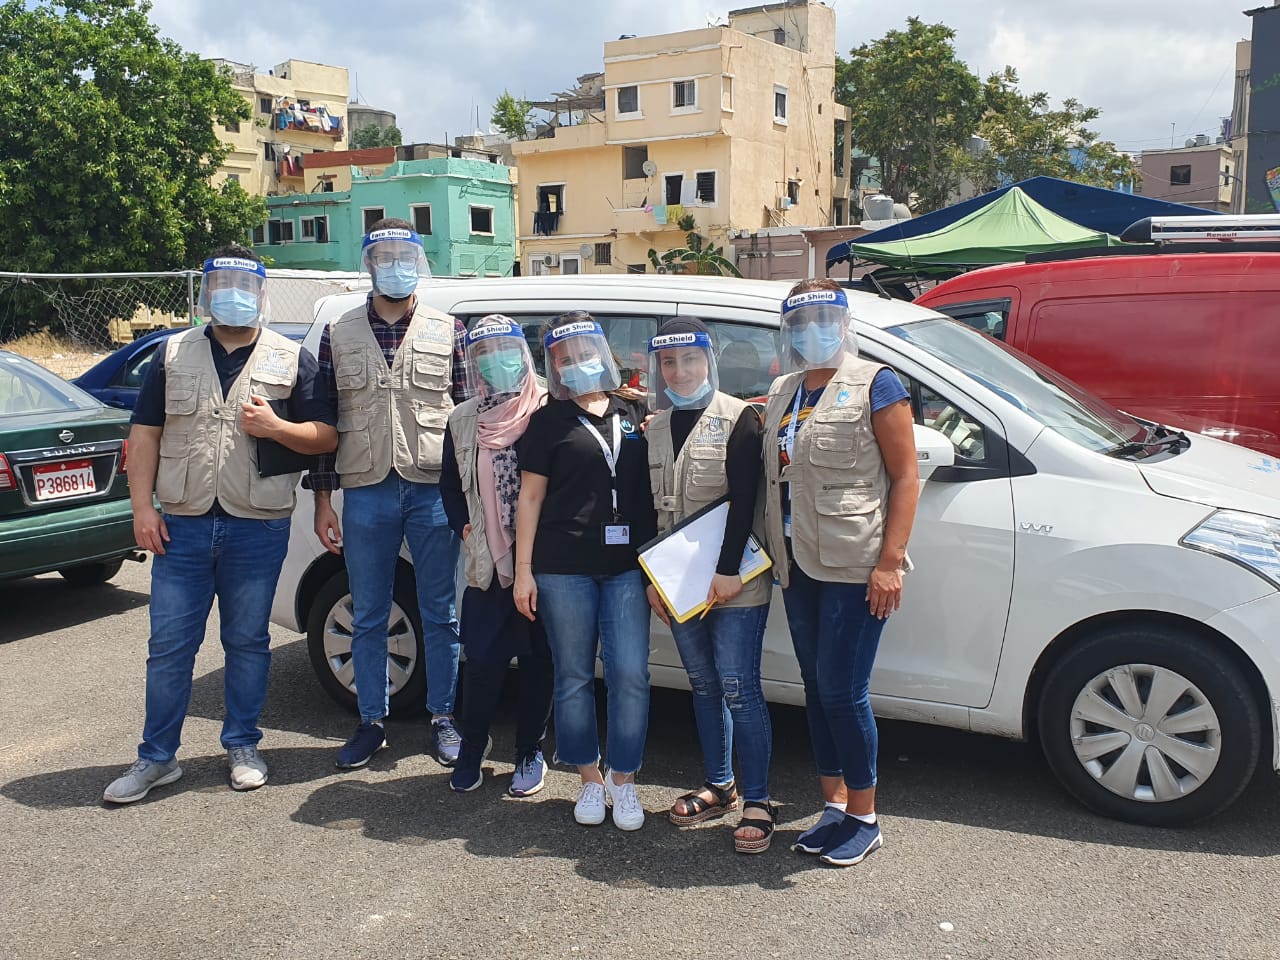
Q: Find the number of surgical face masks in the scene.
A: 6